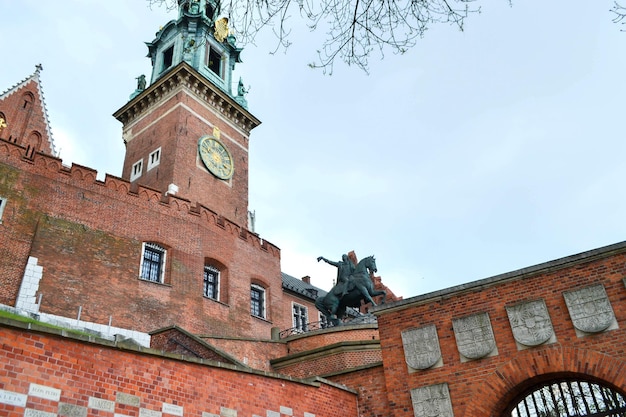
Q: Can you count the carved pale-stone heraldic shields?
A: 5